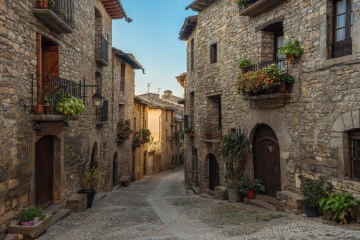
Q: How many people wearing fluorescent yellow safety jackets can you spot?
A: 0